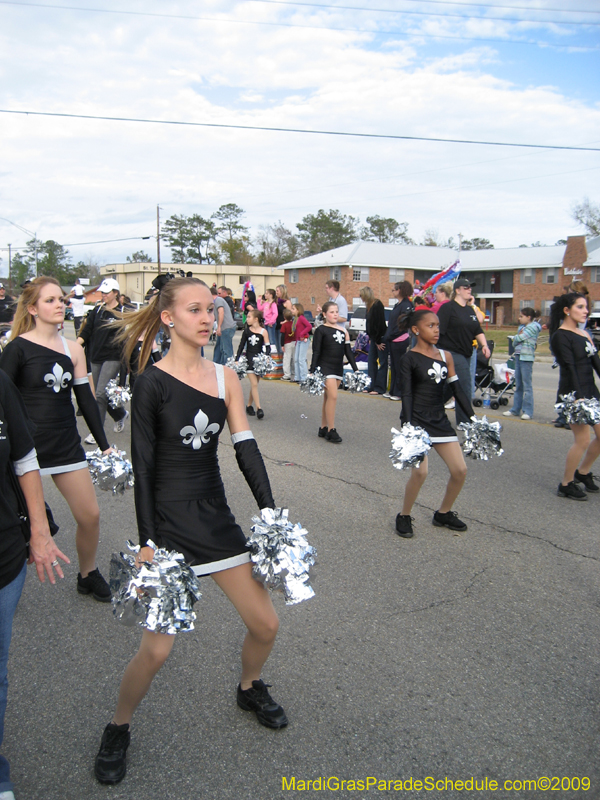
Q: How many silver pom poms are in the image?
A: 11